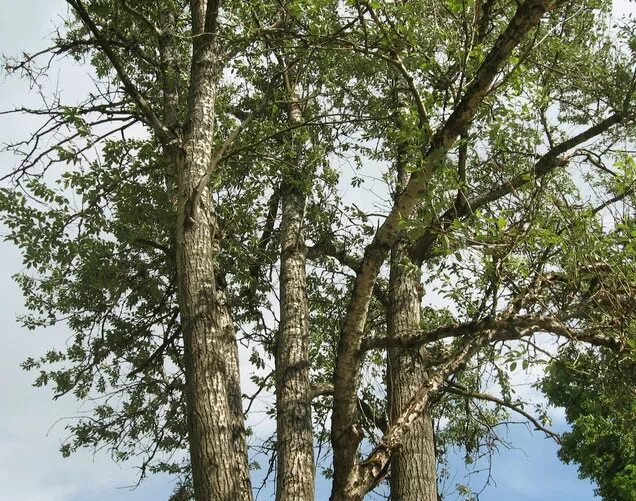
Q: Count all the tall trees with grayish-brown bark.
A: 4